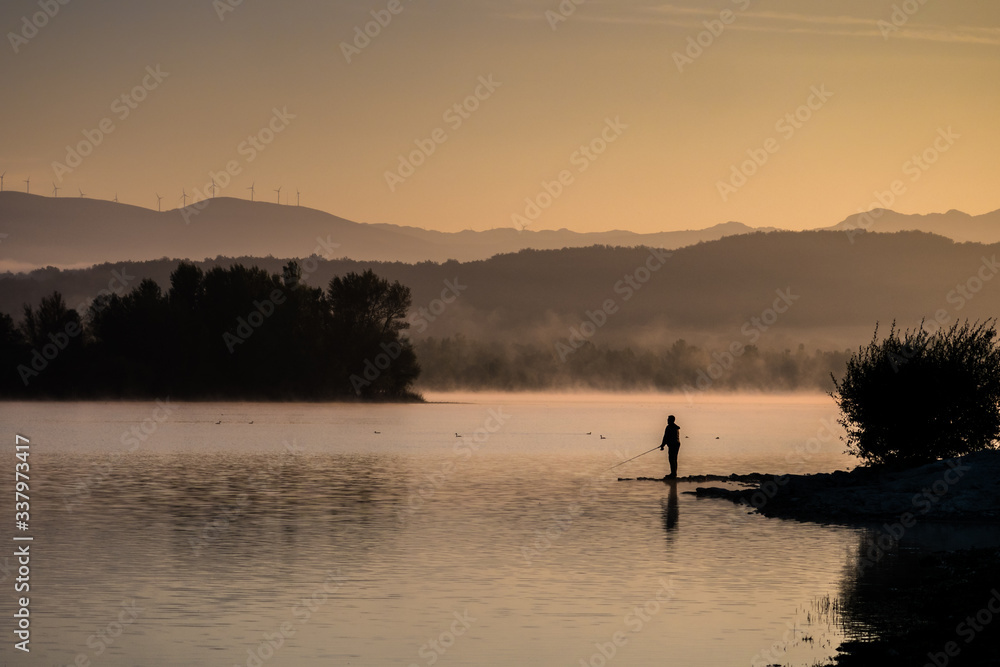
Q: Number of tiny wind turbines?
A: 11